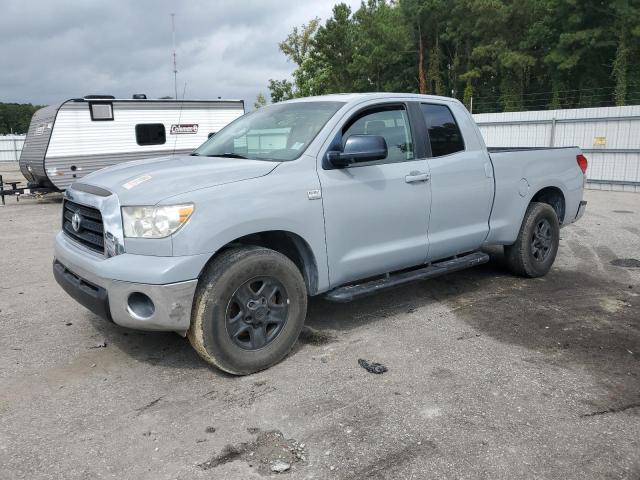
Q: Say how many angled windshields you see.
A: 1